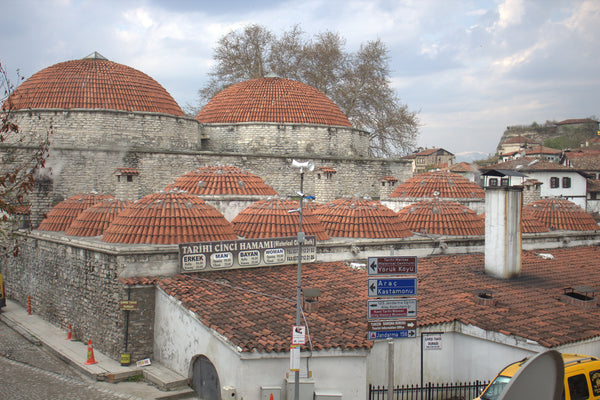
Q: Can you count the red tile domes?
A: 12